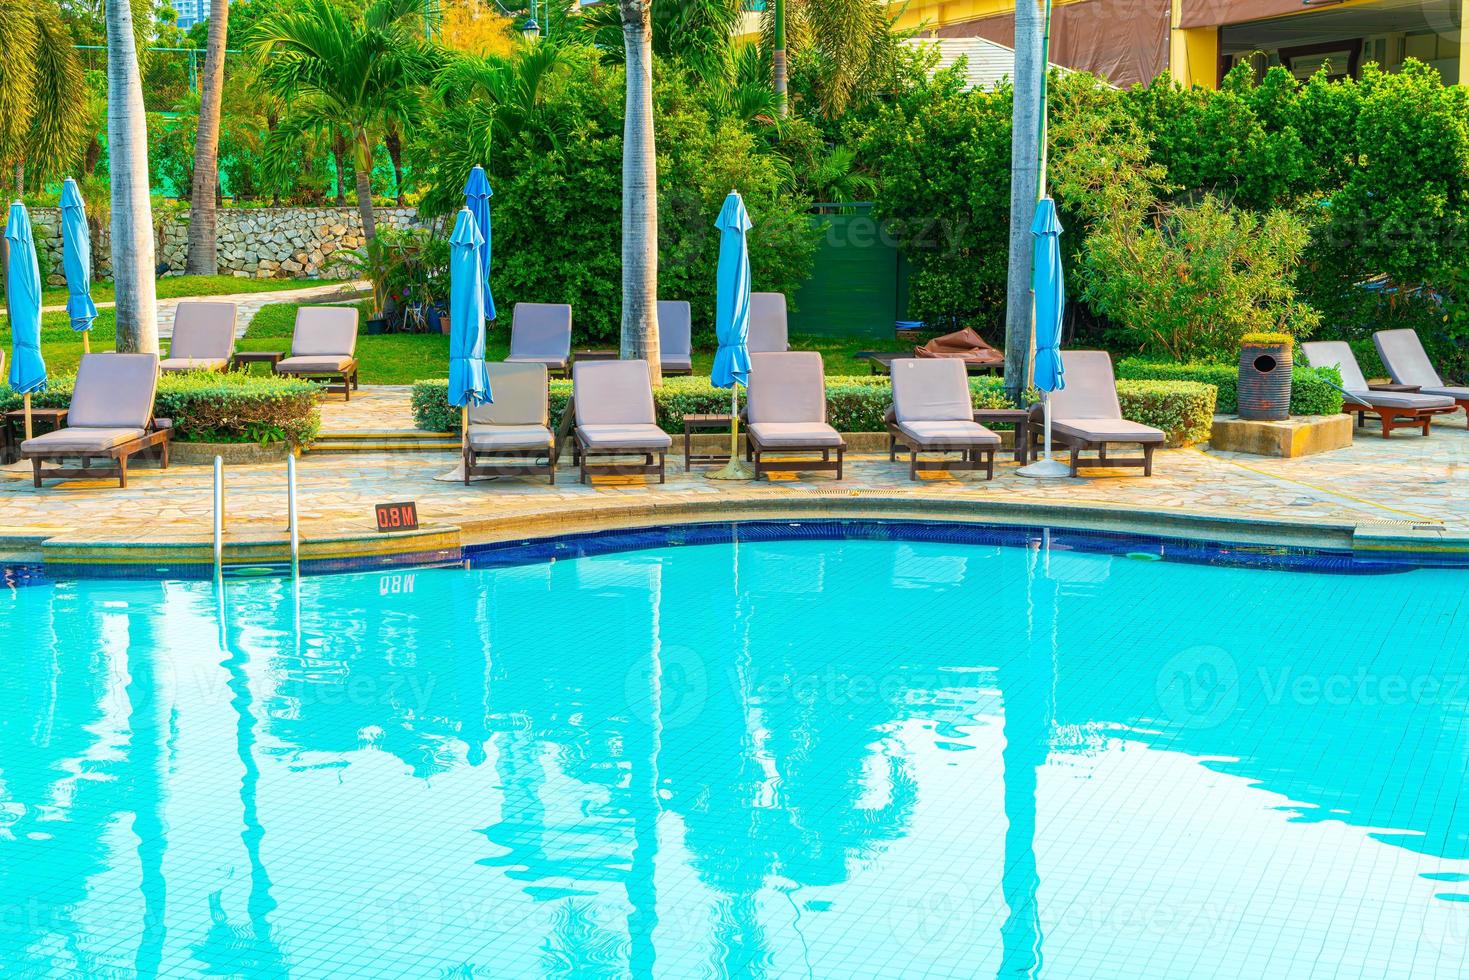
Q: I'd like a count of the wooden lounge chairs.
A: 13